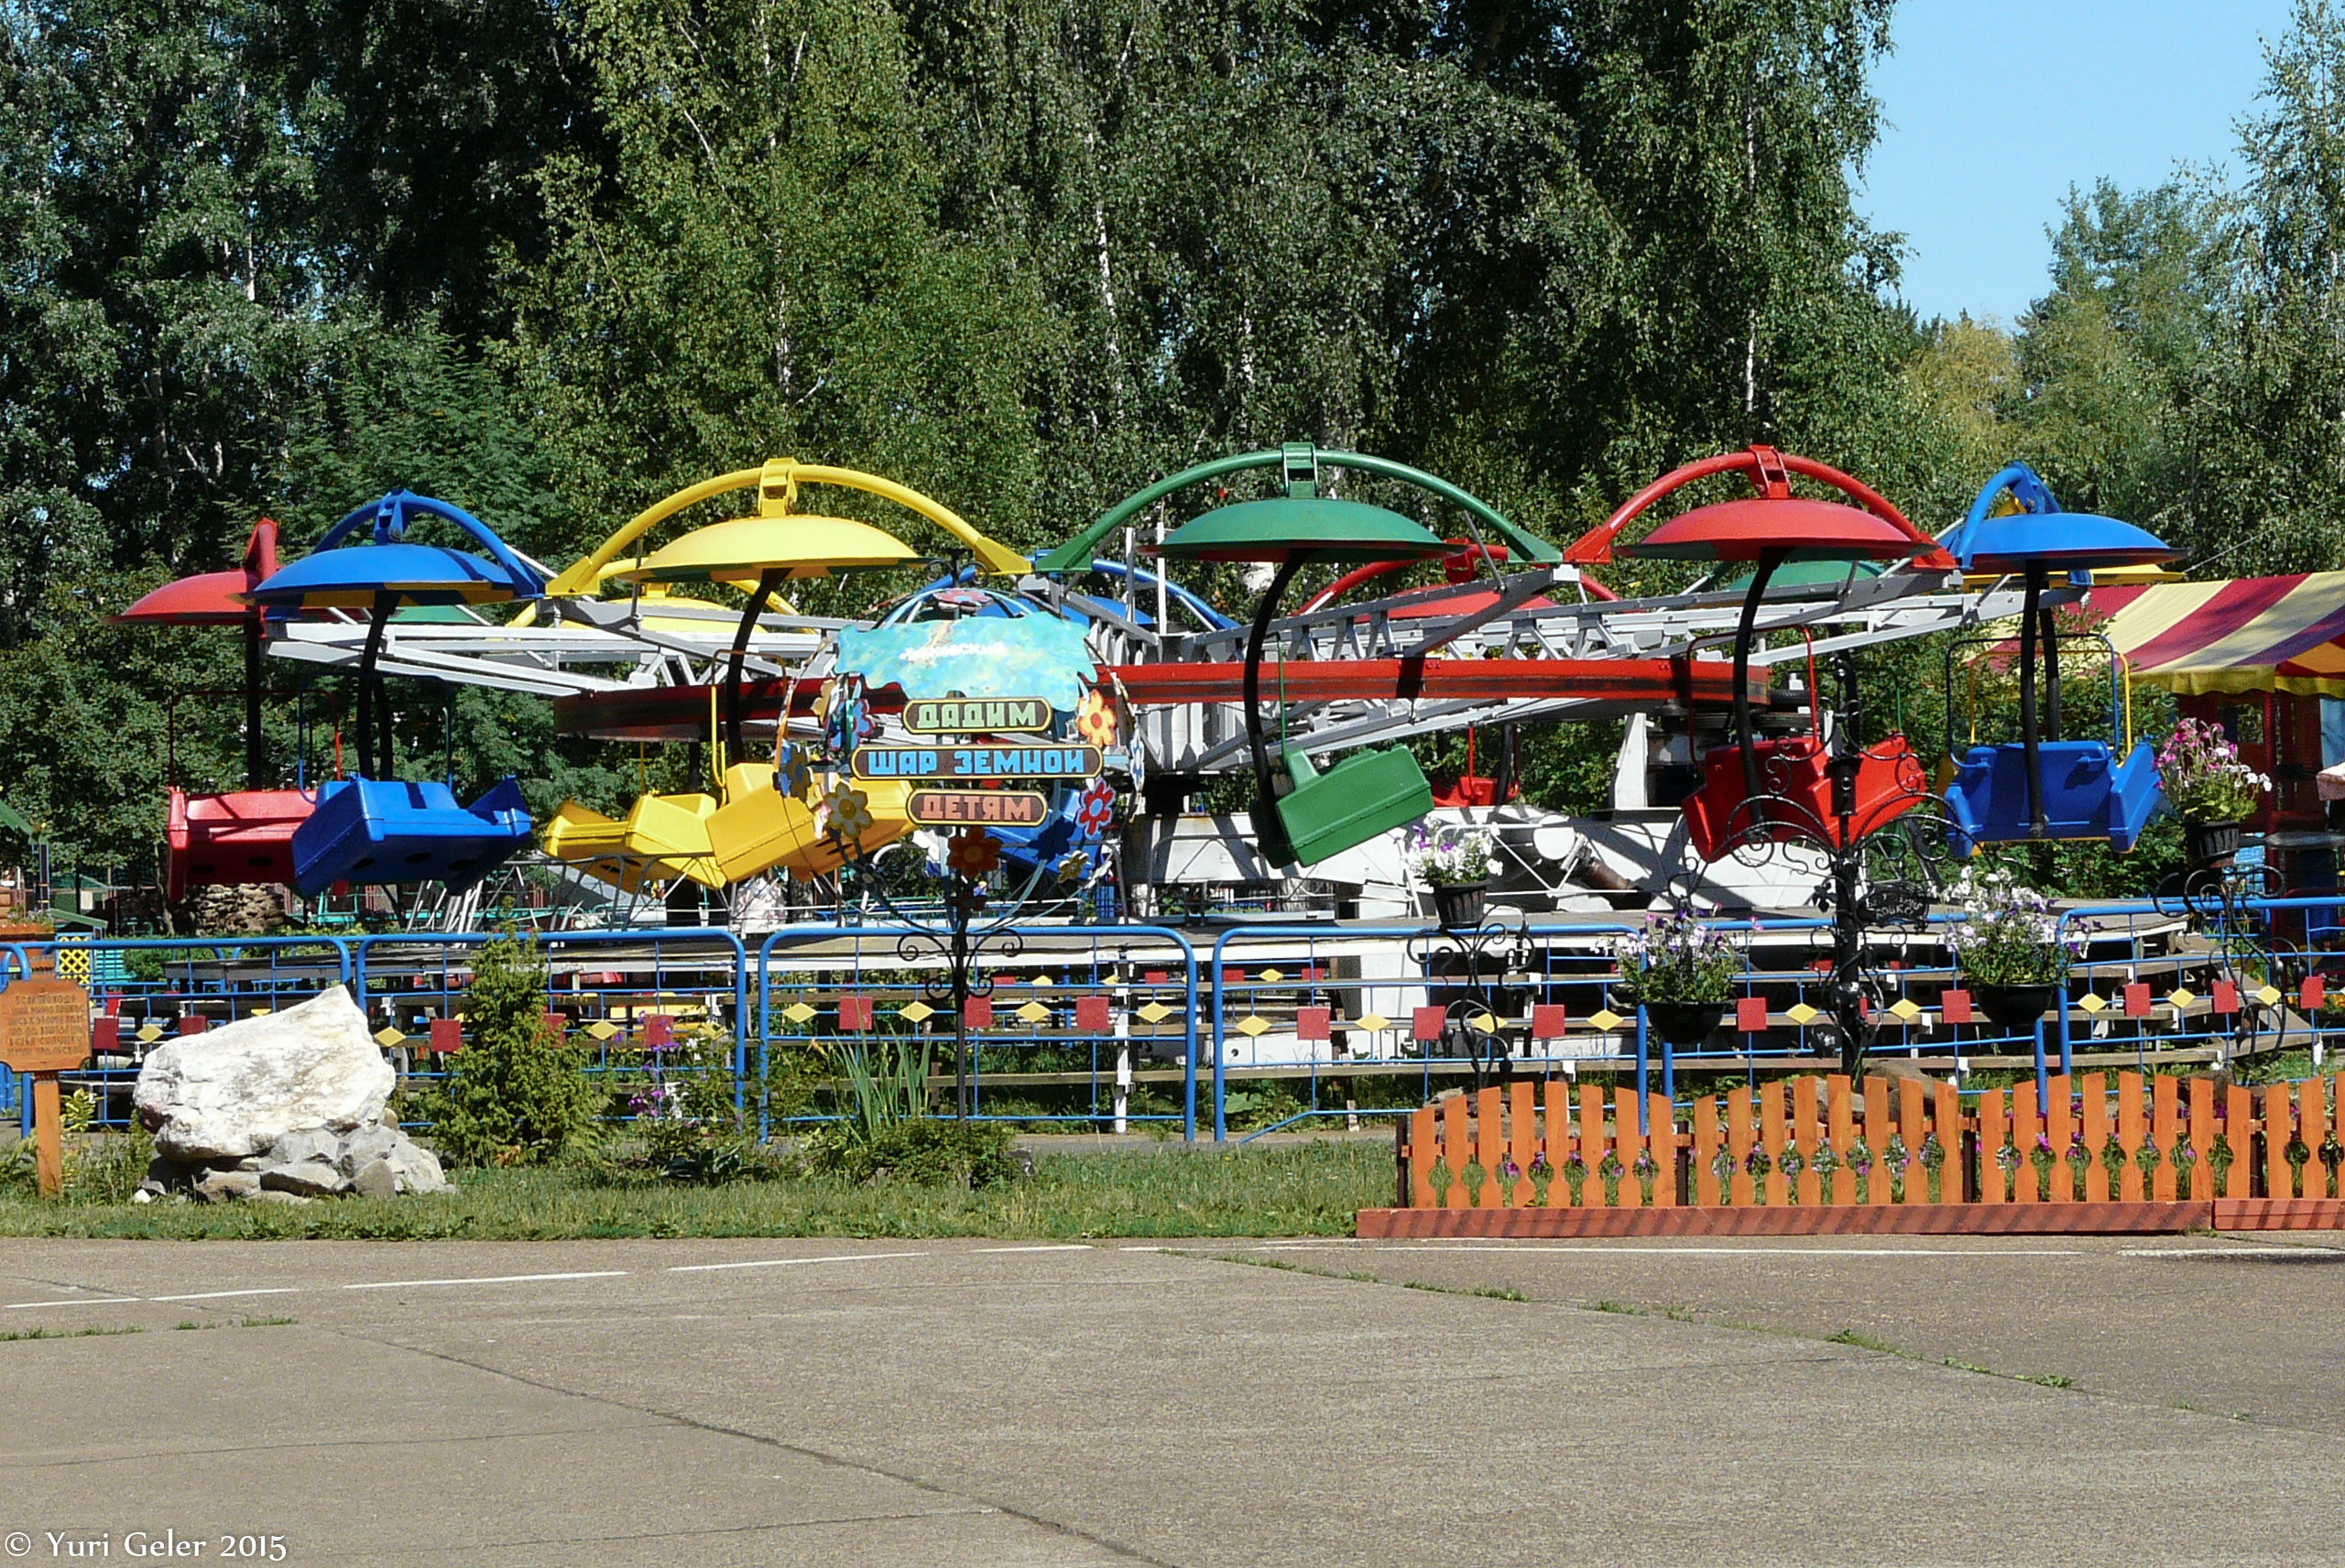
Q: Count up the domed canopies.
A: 12